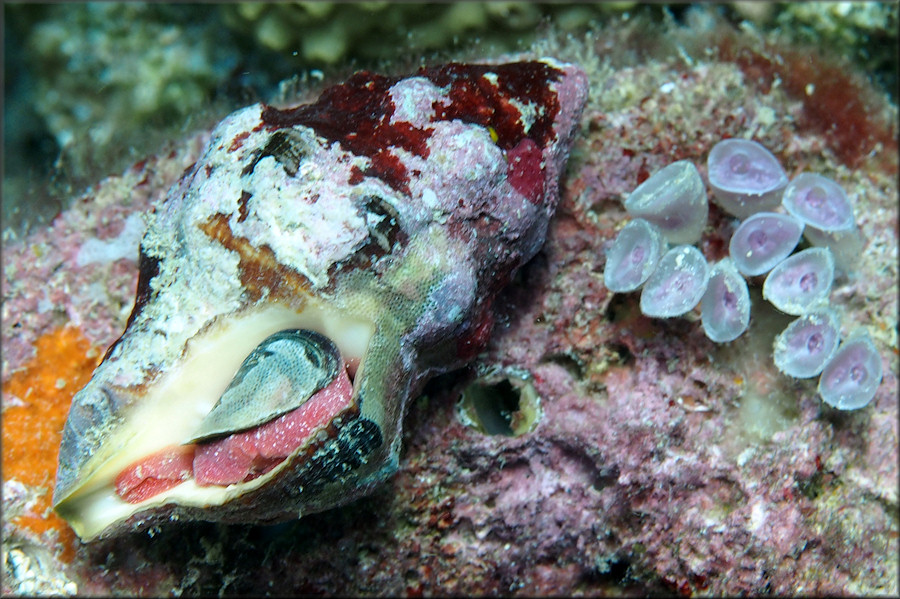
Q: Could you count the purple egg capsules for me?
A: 10